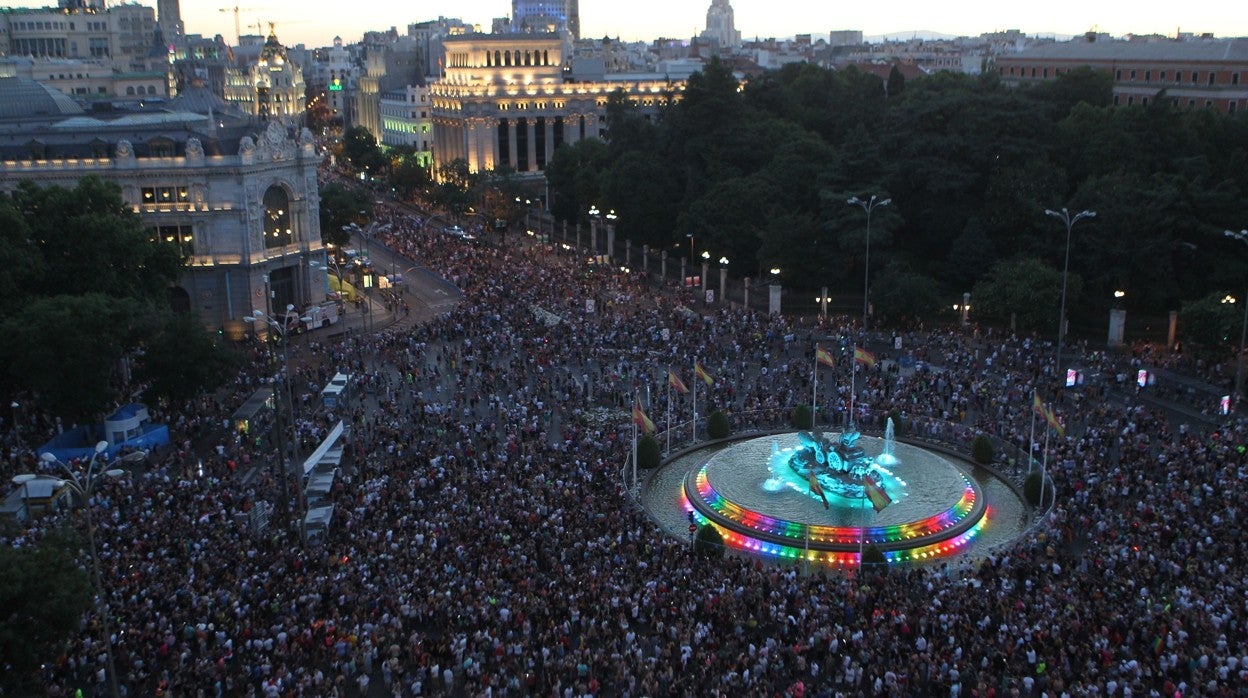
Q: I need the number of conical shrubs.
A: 8